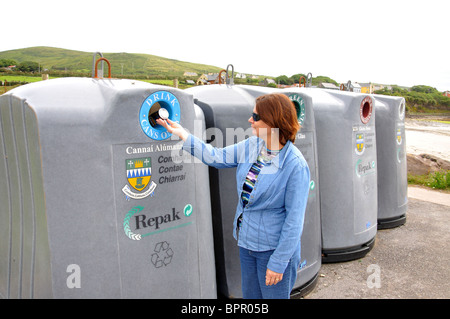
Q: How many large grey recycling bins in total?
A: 4